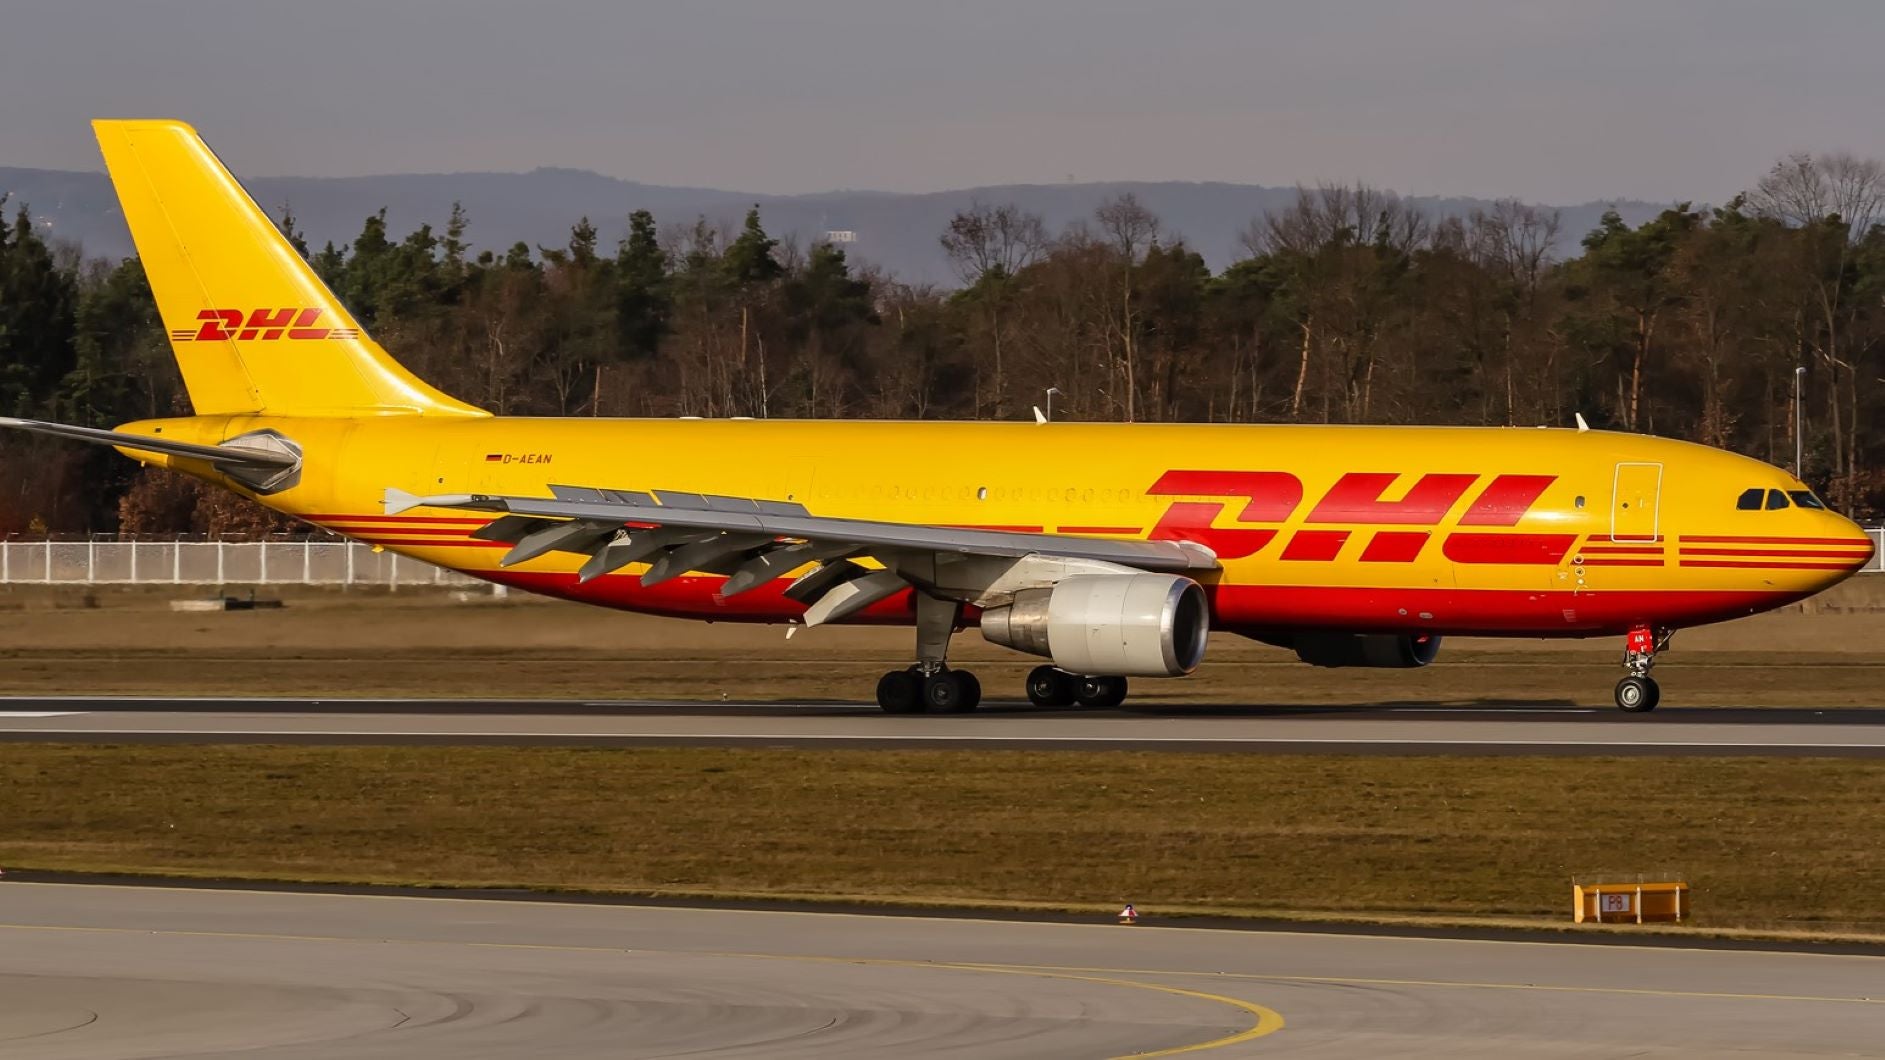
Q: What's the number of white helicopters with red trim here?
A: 0